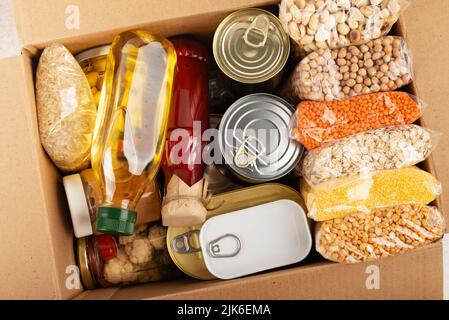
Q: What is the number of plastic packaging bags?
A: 7